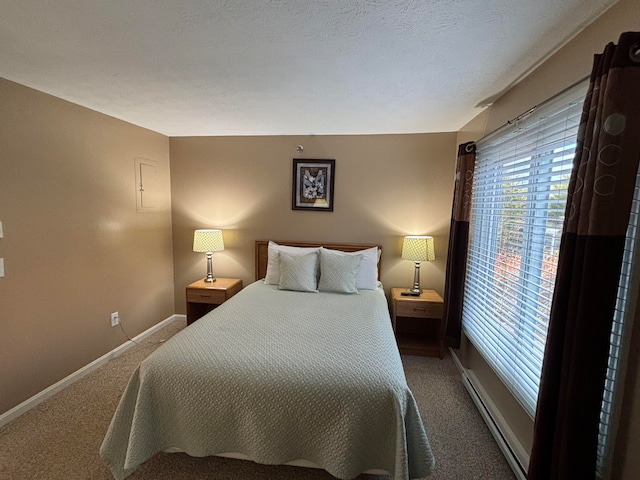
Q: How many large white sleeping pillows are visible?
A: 2